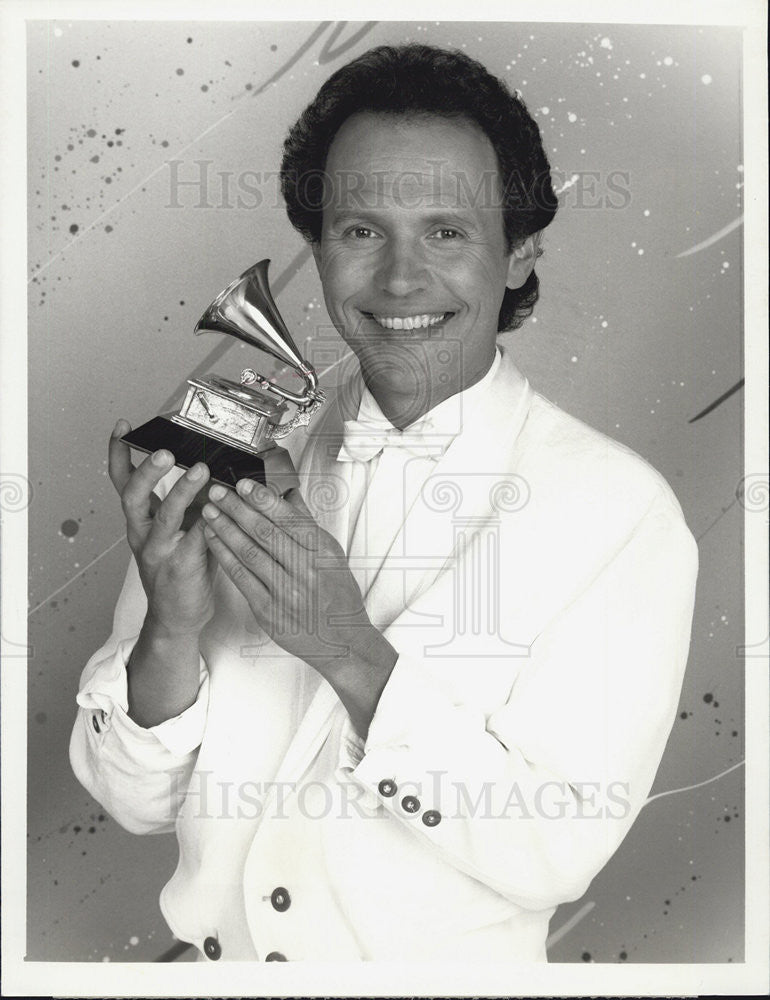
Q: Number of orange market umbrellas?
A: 0